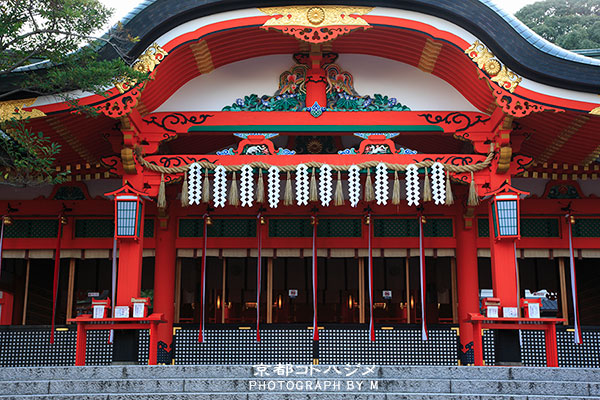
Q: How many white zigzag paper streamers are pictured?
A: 10